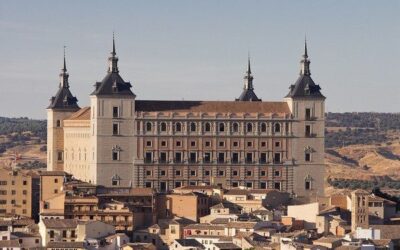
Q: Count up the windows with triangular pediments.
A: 4